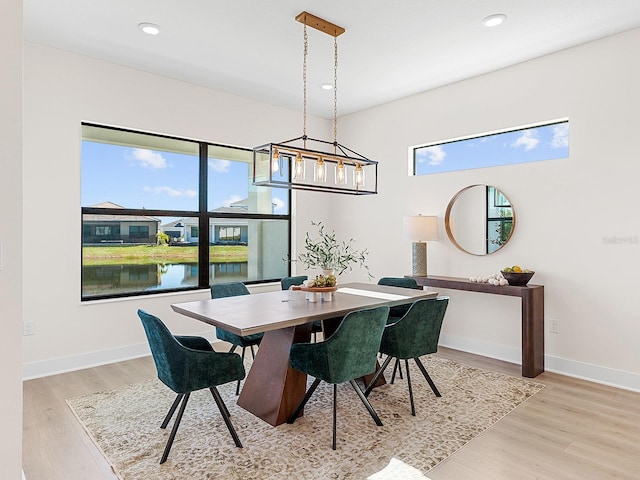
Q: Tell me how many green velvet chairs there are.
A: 6